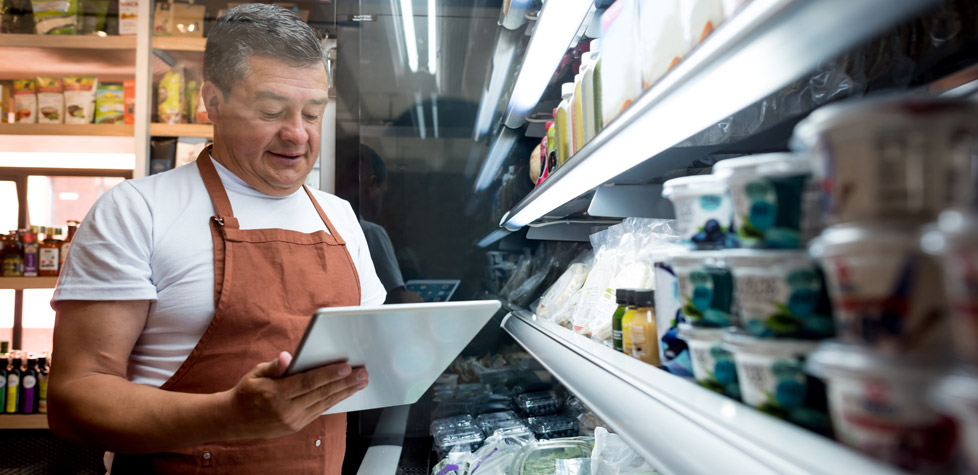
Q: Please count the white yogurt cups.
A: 11